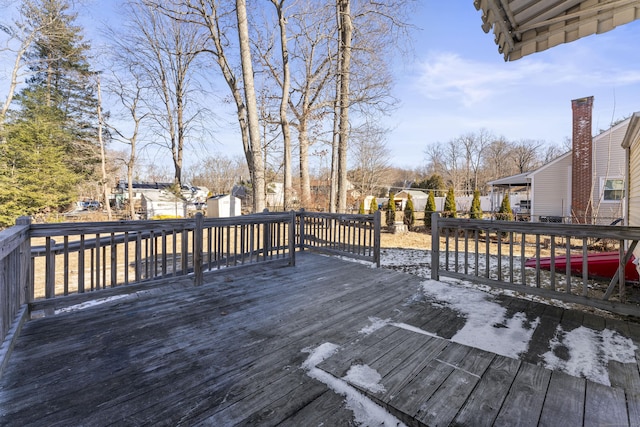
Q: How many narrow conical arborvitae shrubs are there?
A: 8